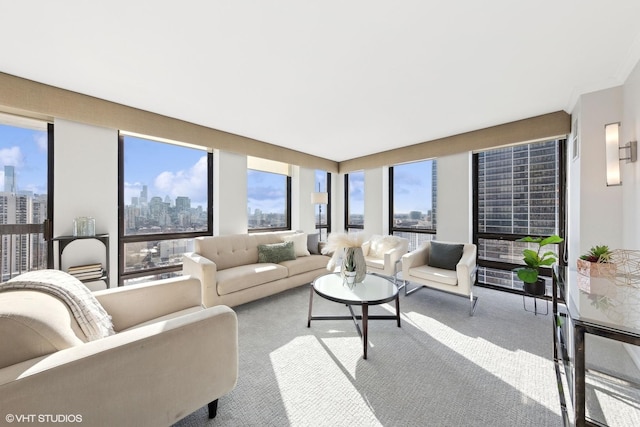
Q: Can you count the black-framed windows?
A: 7